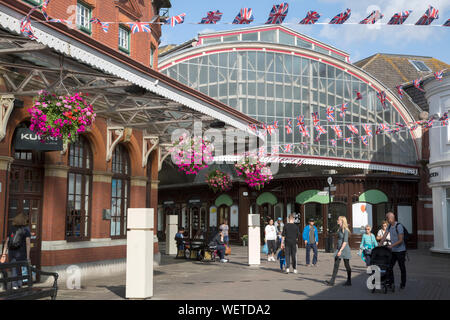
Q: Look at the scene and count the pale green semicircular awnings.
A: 4